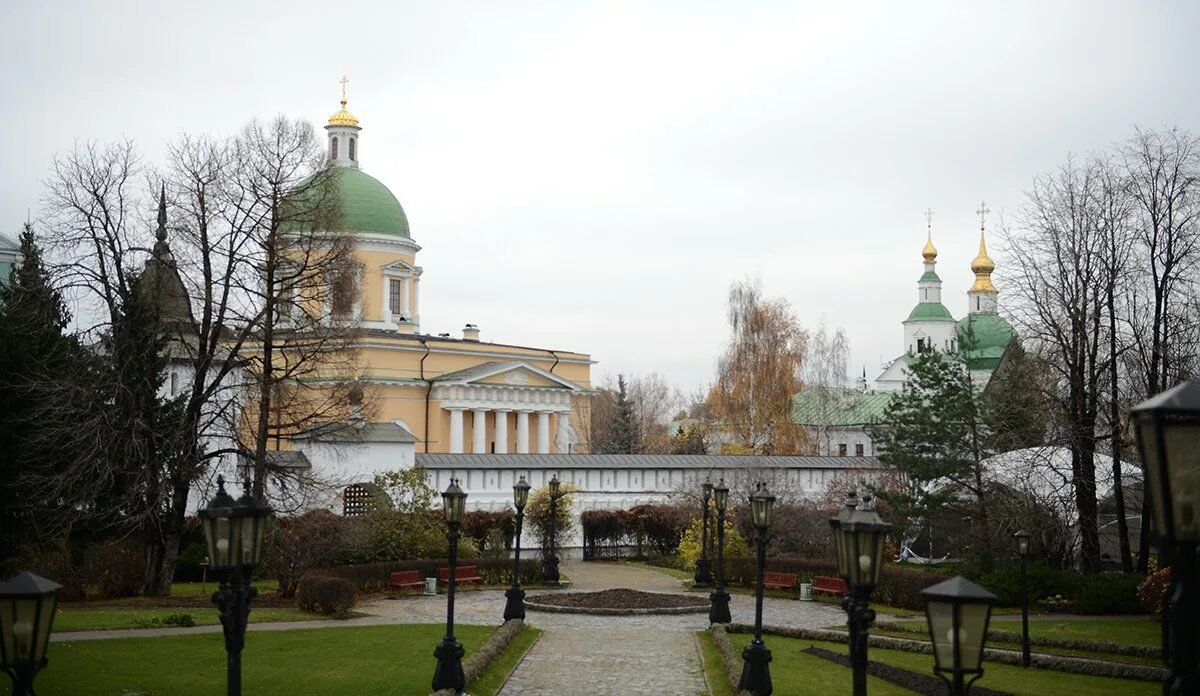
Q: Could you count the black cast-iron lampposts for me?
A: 12